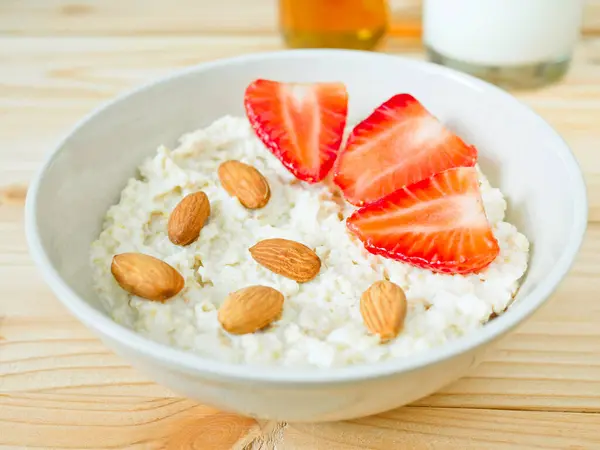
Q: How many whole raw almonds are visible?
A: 6